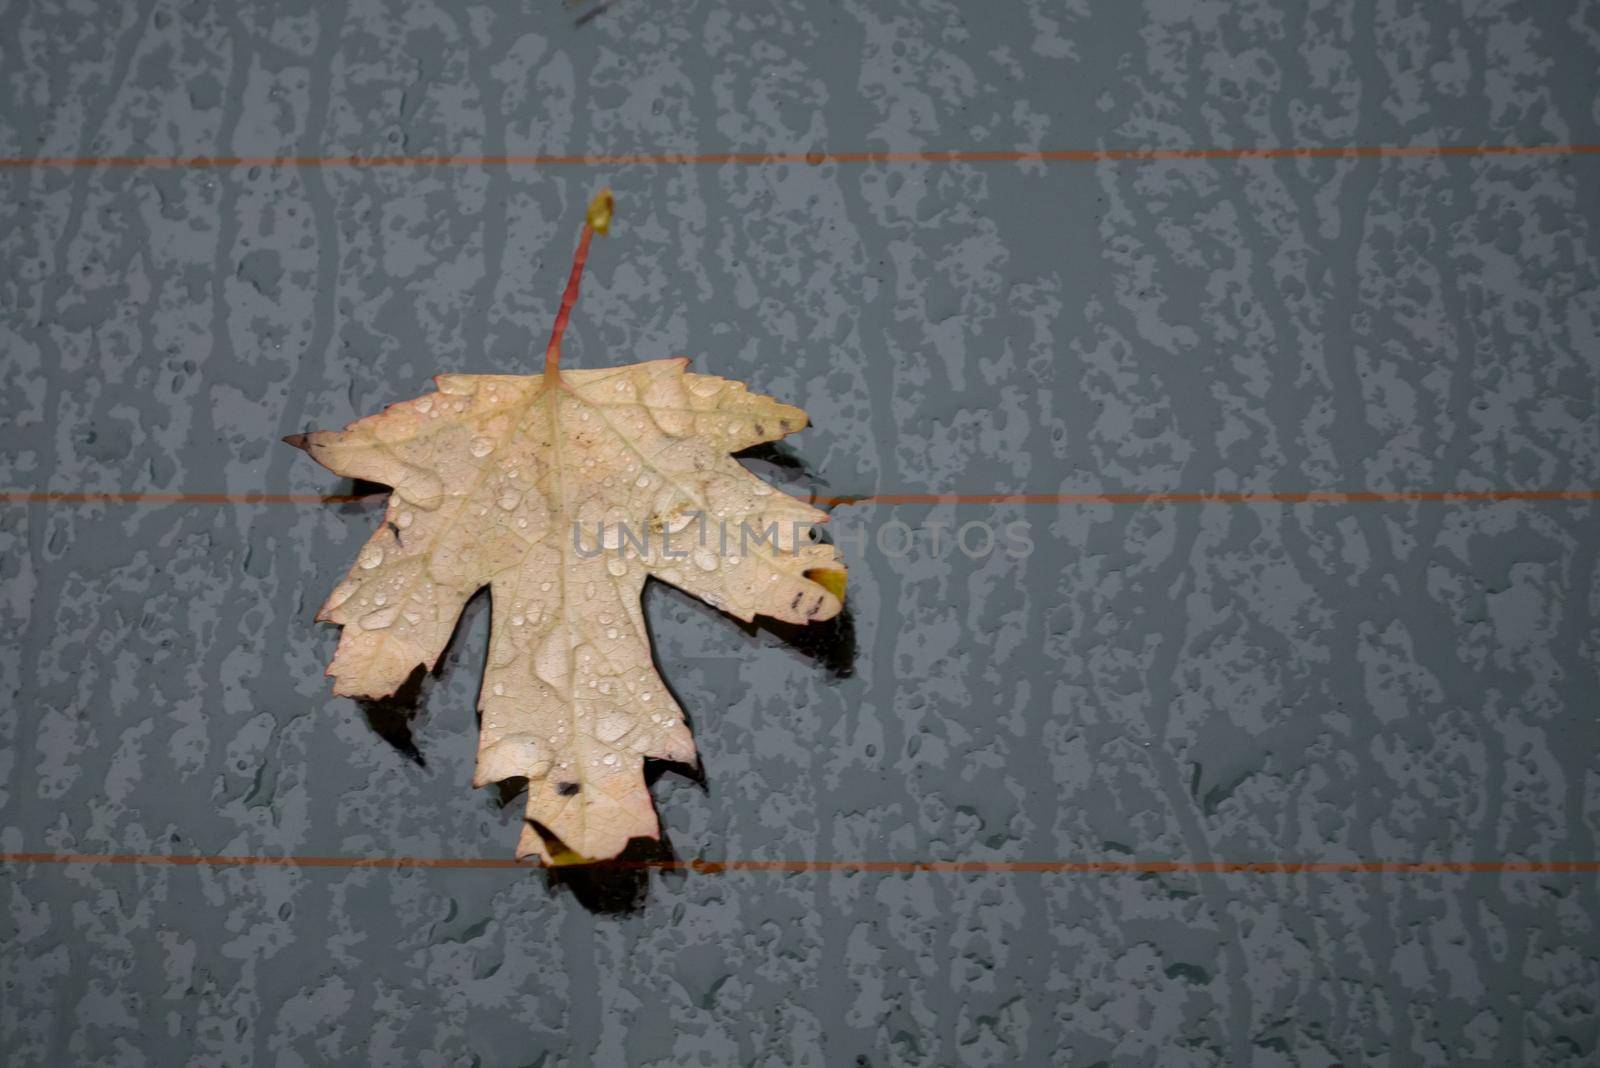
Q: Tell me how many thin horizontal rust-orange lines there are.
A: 3